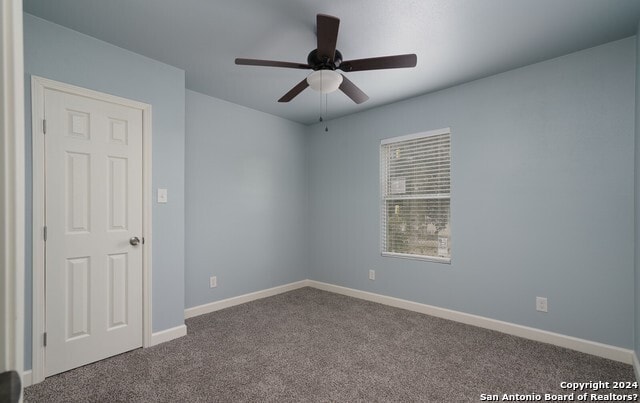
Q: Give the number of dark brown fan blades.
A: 5